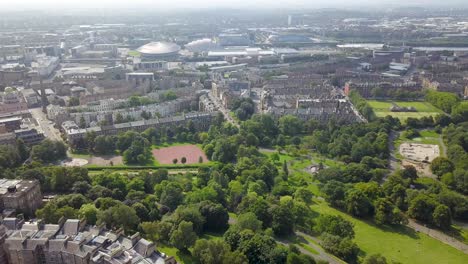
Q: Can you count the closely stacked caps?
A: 0